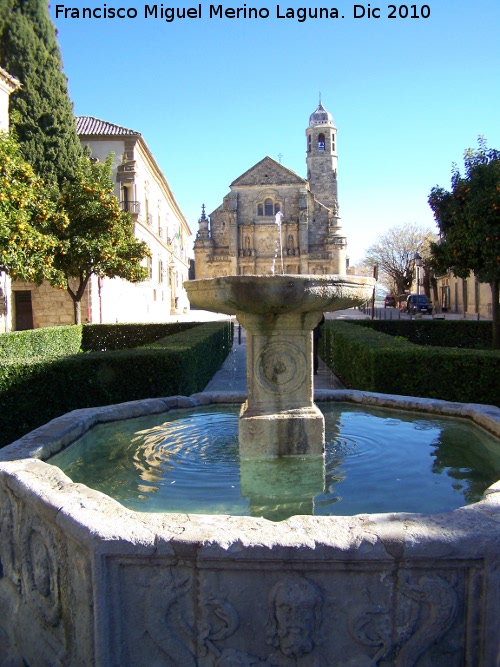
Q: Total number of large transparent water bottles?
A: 0